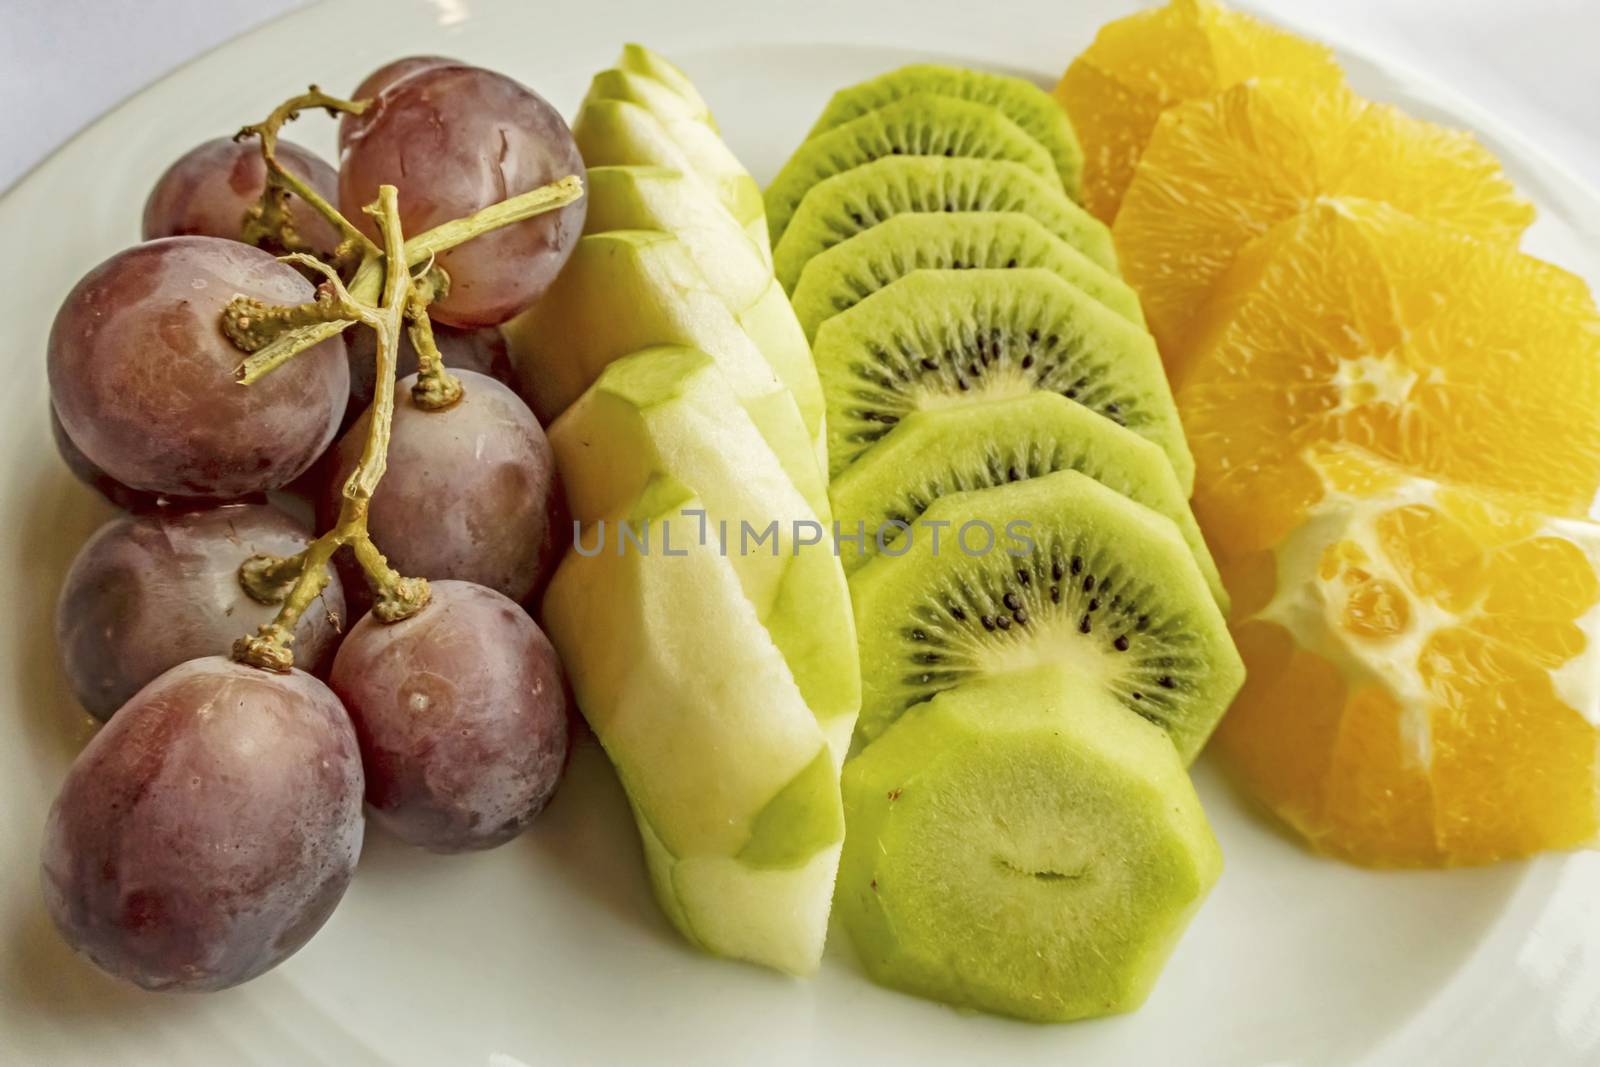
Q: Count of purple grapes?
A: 10